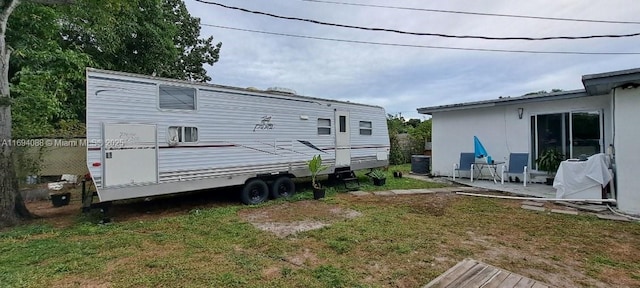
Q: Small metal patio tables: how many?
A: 1